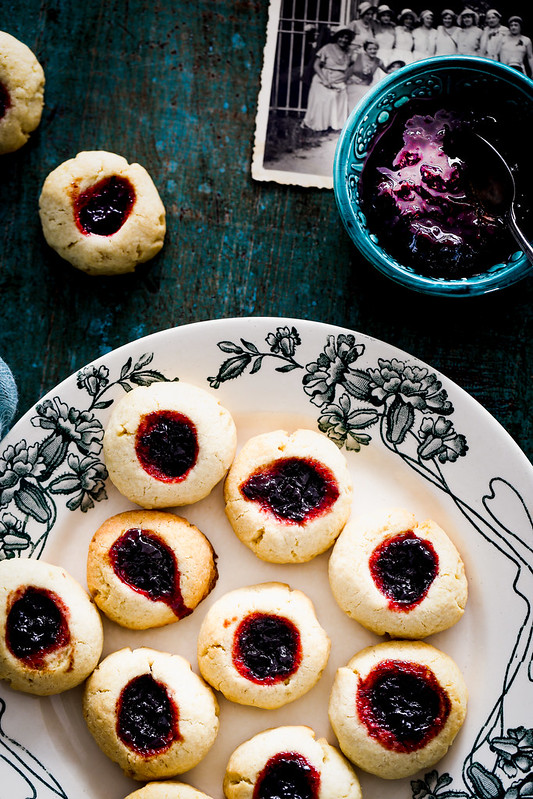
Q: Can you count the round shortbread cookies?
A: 12